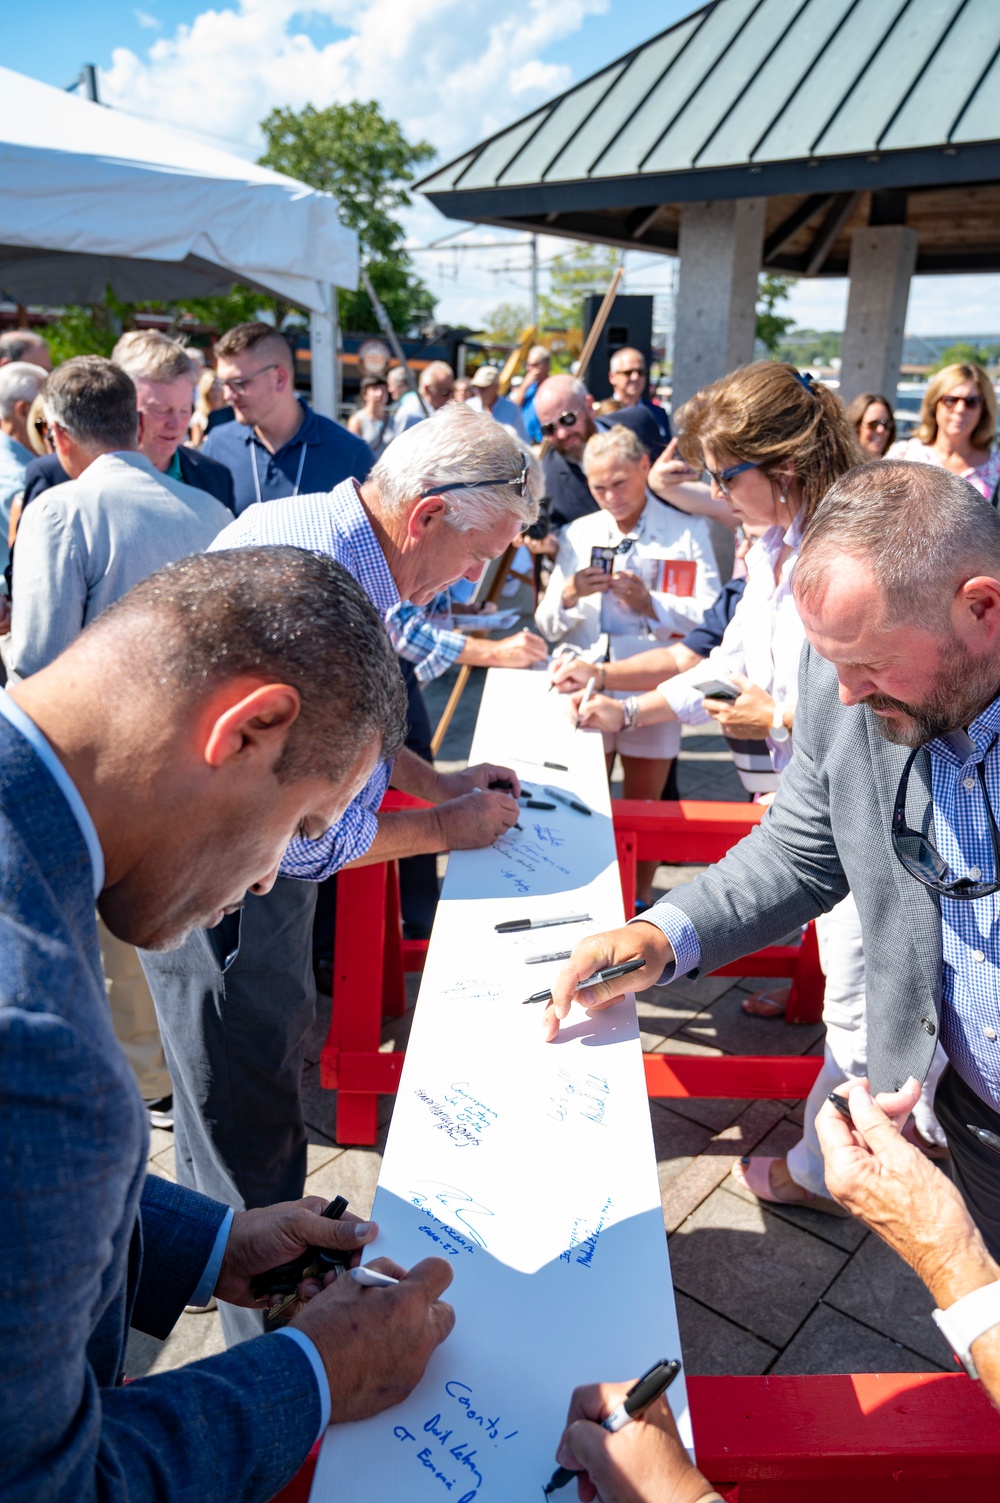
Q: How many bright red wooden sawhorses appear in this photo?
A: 2